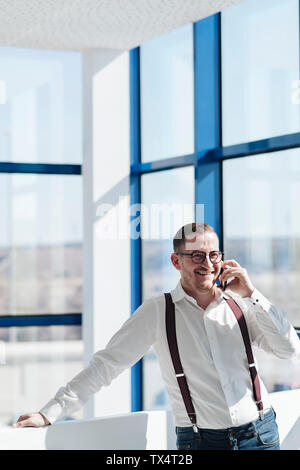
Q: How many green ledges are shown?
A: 0